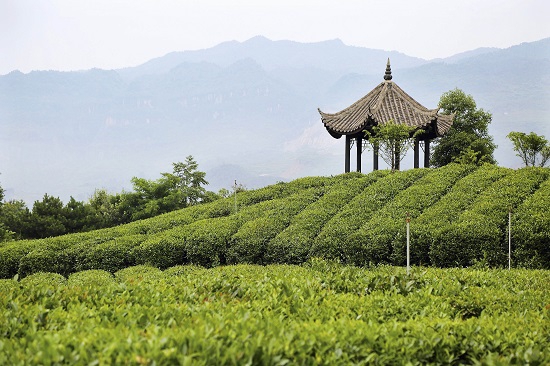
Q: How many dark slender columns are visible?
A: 6